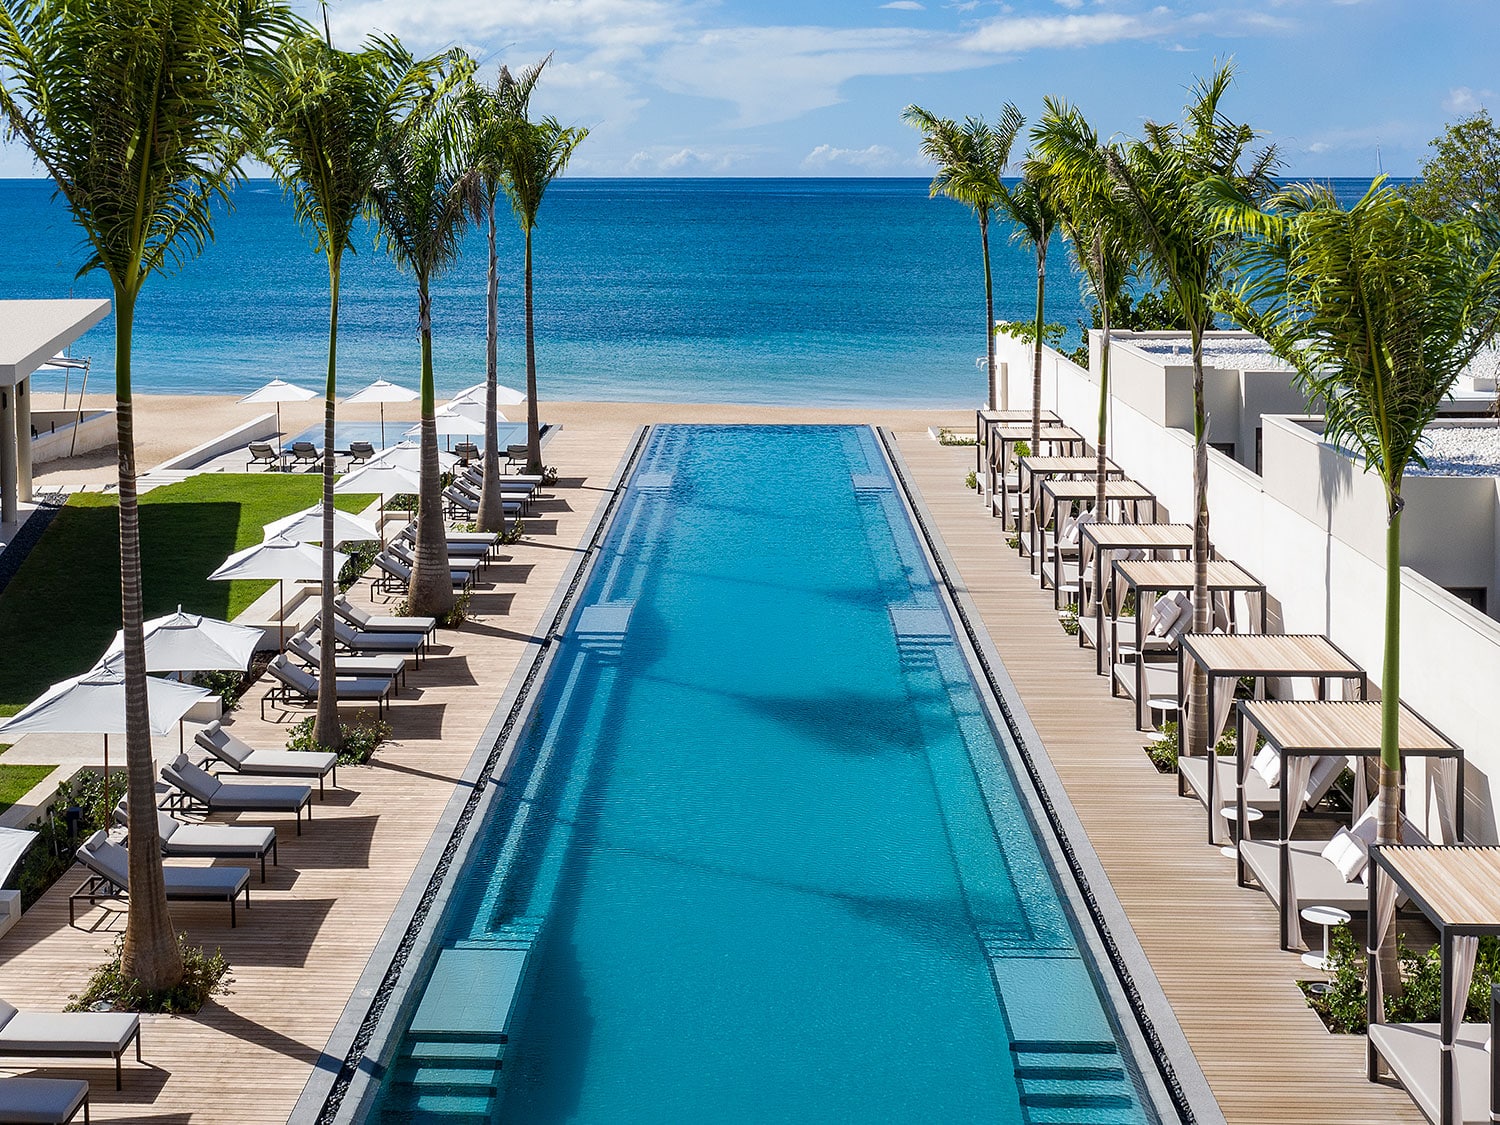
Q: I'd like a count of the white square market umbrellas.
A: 12